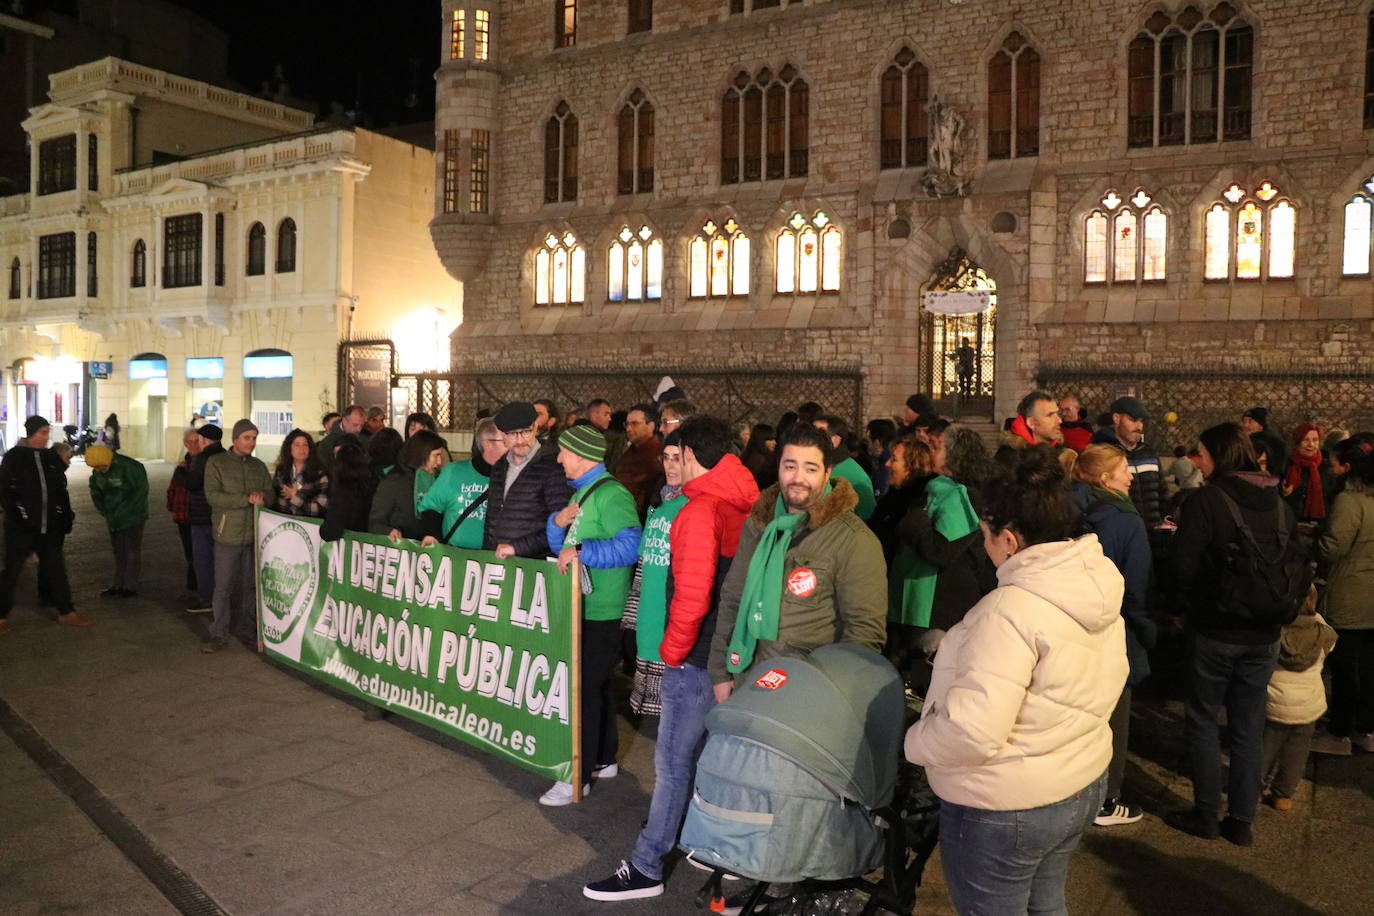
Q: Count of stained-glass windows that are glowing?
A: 7